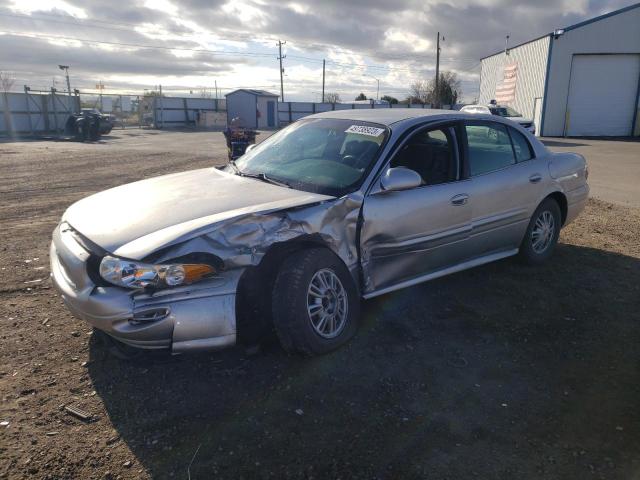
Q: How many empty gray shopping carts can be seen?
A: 0